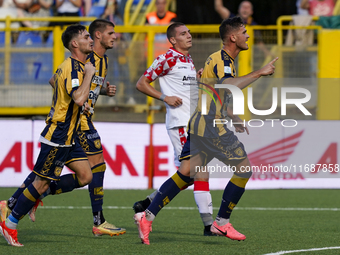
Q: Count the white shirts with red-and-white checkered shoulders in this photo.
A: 1